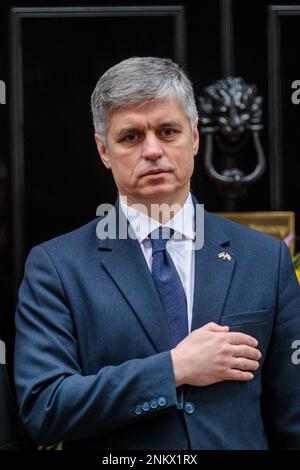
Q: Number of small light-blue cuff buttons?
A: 4